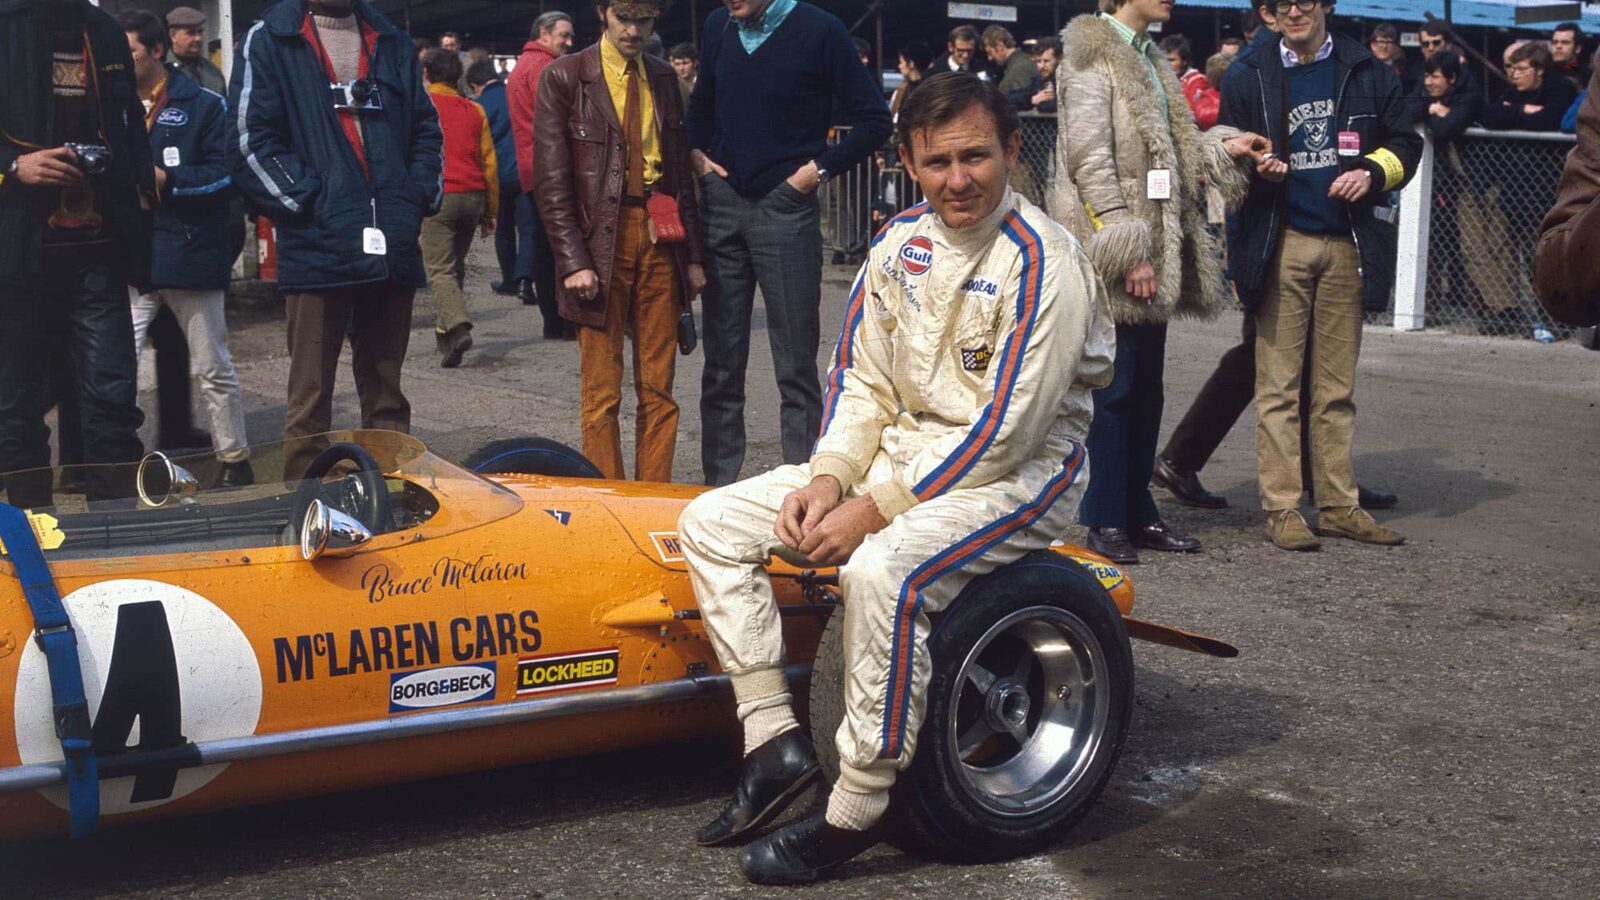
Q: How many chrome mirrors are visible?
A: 2